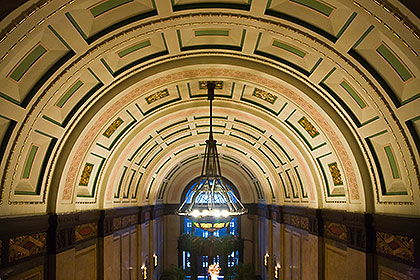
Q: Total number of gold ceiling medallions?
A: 7